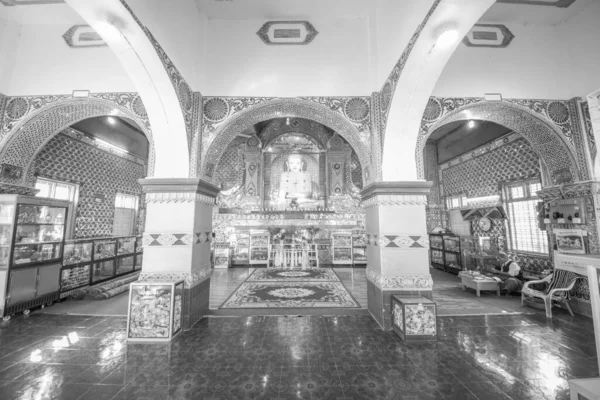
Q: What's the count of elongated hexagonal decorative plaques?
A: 3